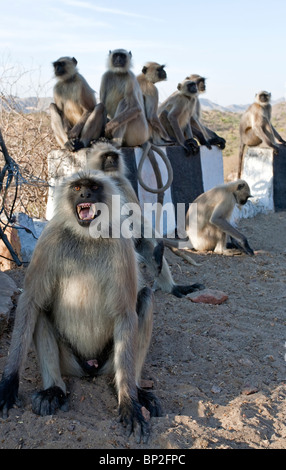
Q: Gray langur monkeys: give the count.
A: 9